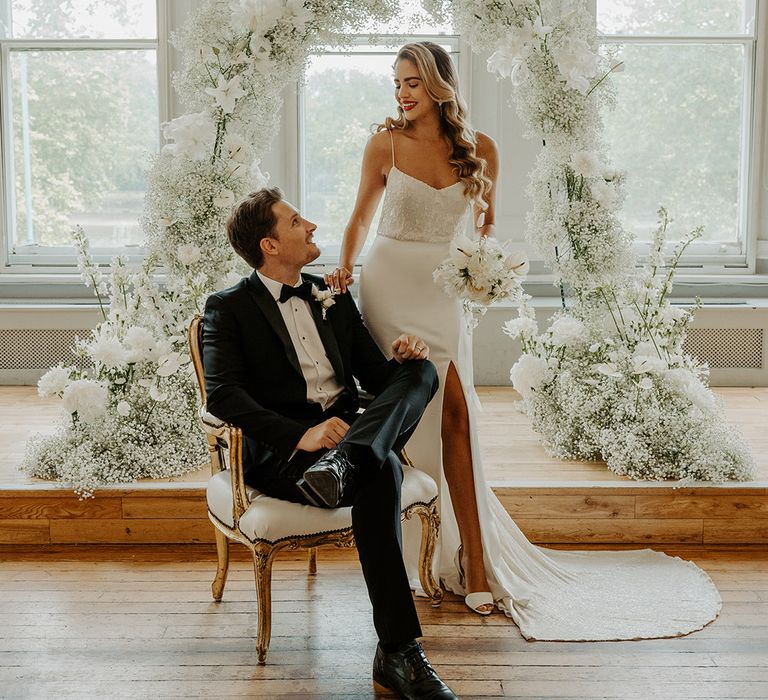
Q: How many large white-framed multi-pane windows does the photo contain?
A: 3